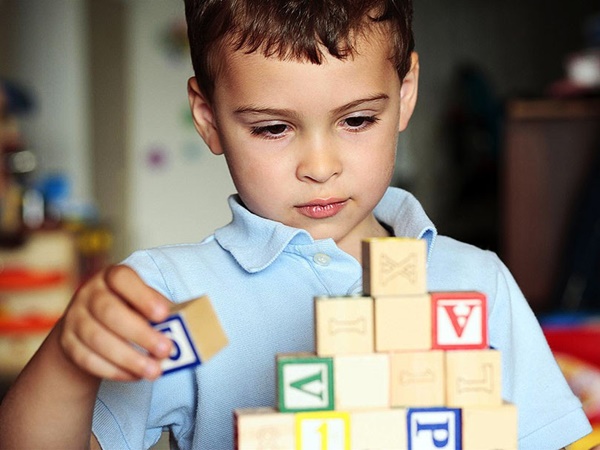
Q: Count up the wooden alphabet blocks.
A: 14